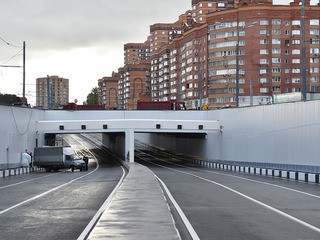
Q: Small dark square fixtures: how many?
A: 6